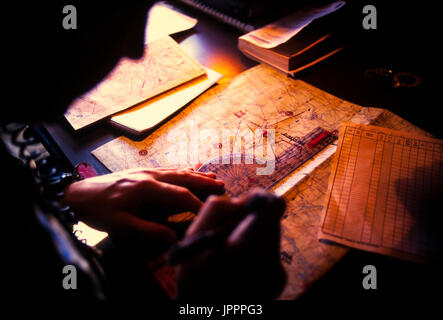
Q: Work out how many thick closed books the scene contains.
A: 1